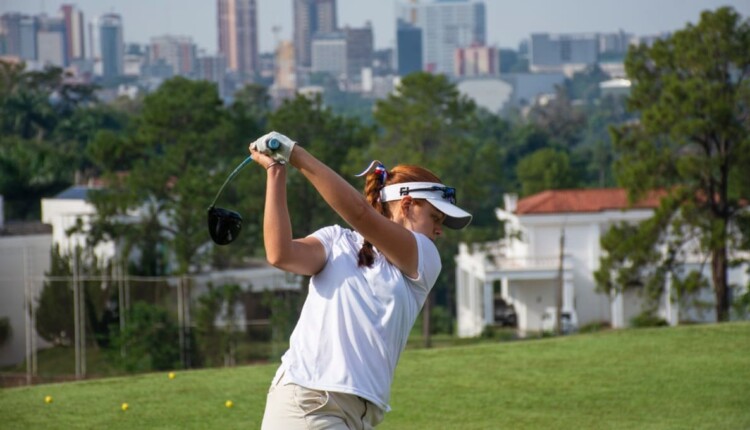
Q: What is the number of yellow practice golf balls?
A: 4